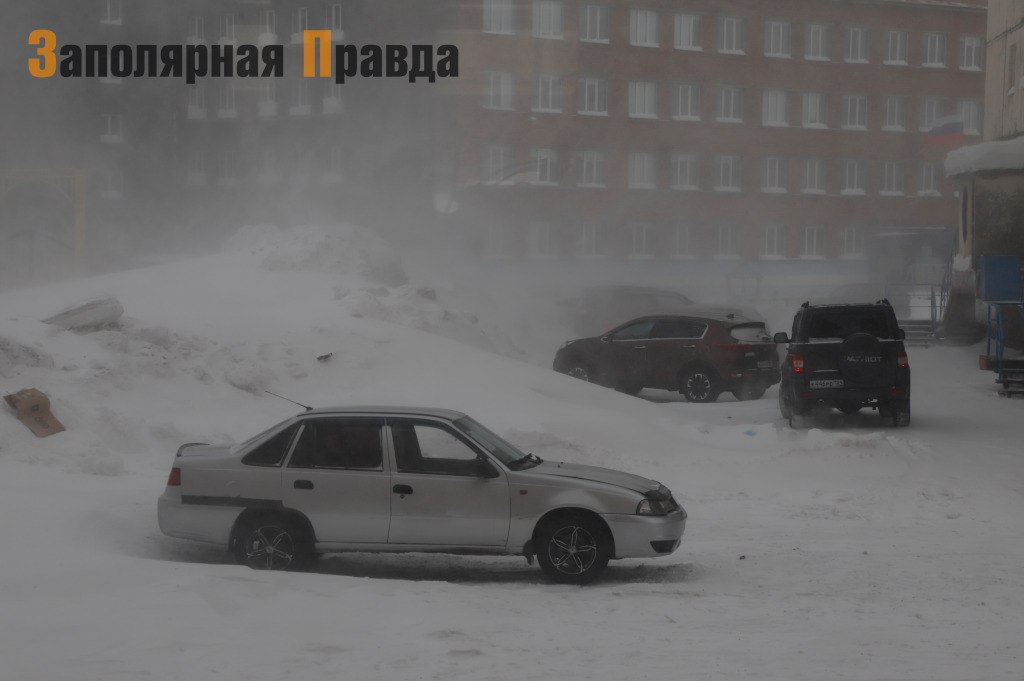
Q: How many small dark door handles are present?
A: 2